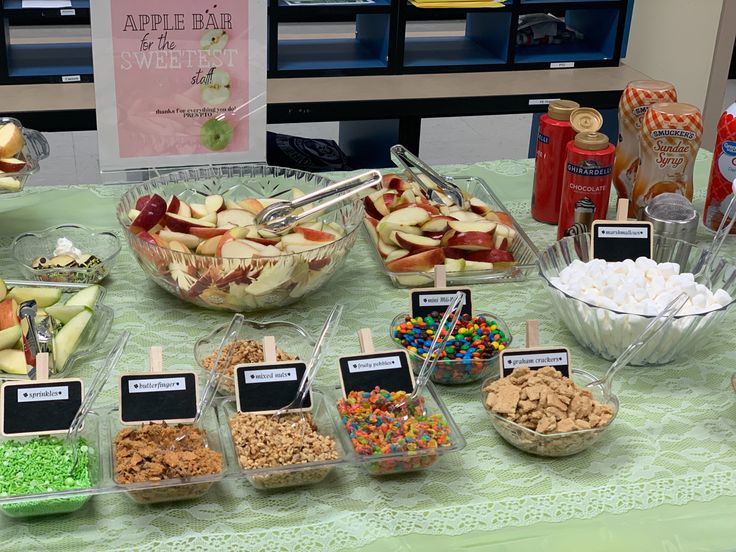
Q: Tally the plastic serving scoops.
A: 6